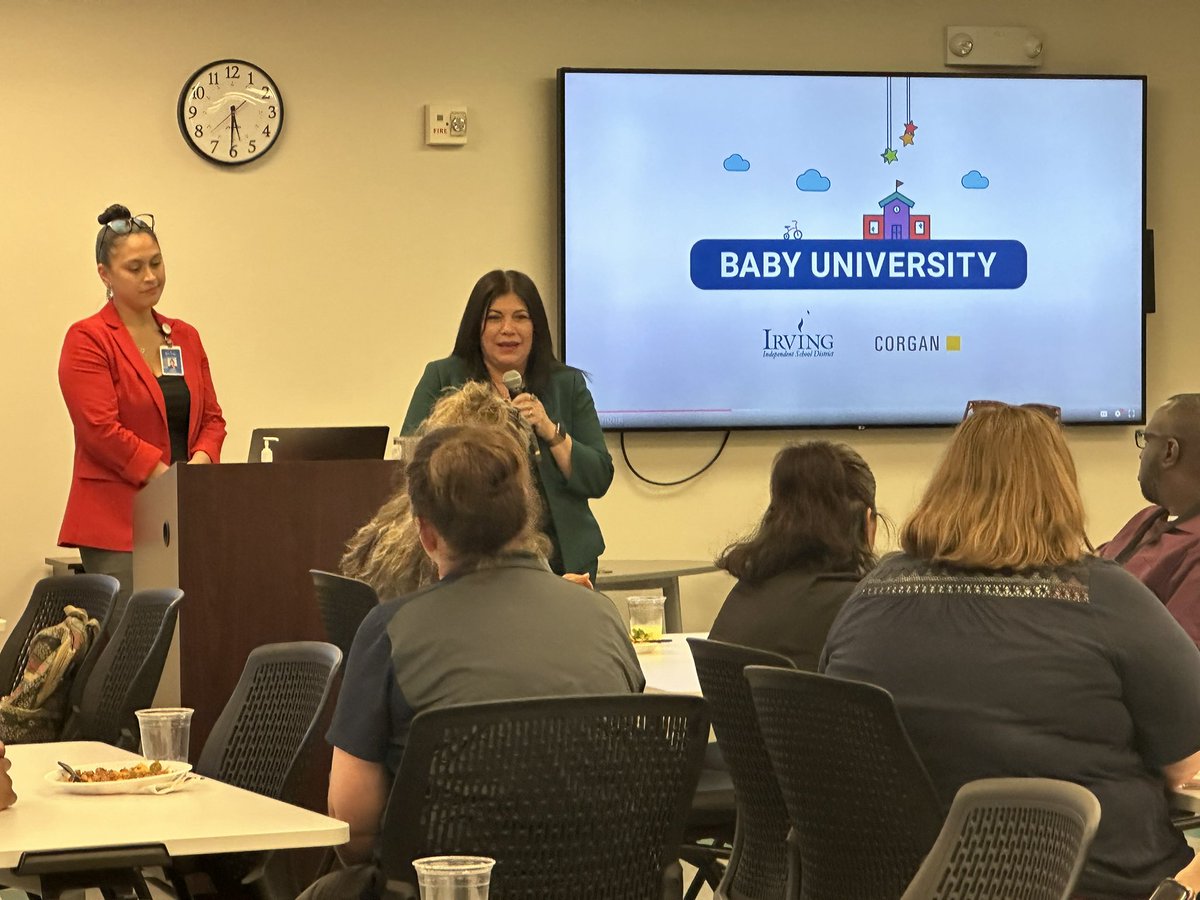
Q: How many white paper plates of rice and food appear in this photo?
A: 1